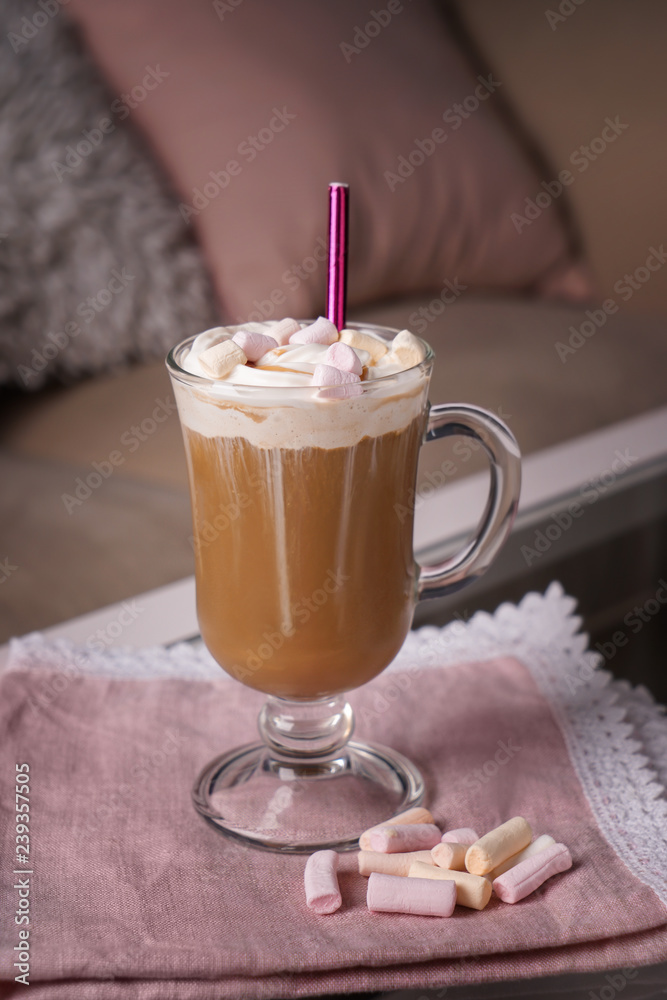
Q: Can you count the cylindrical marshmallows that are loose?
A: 11